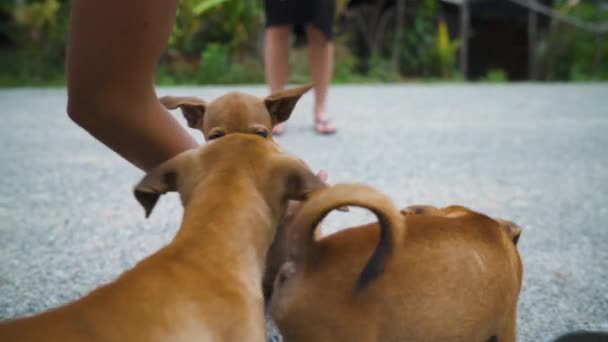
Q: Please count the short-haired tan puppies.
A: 3